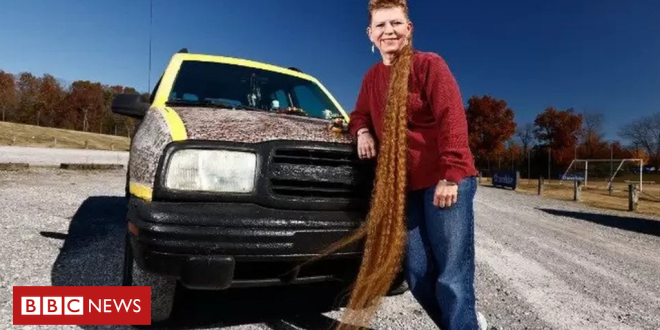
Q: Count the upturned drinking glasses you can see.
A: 0